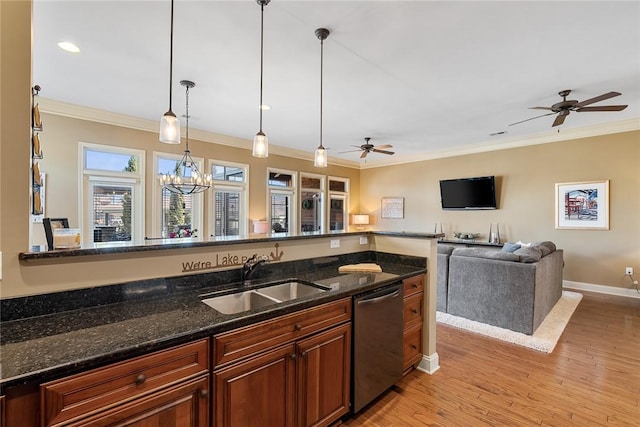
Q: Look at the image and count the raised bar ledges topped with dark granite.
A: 1